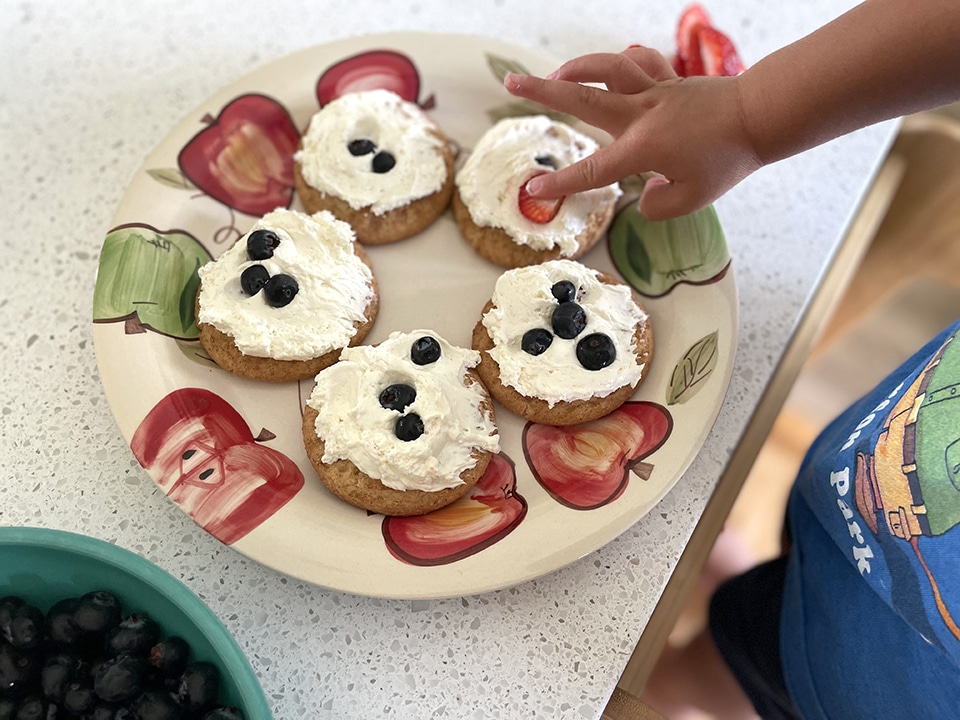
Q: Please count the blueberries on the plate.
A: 13